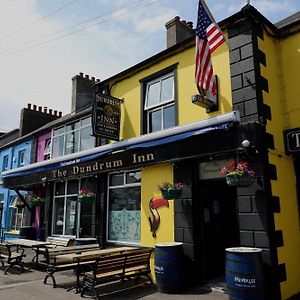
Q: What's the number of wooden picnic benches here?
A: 4